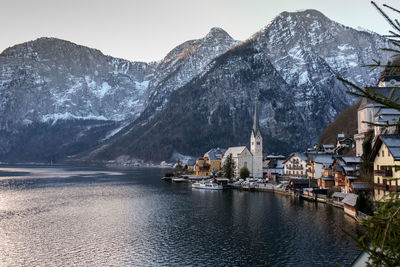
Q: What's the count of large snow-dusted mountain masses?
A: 3